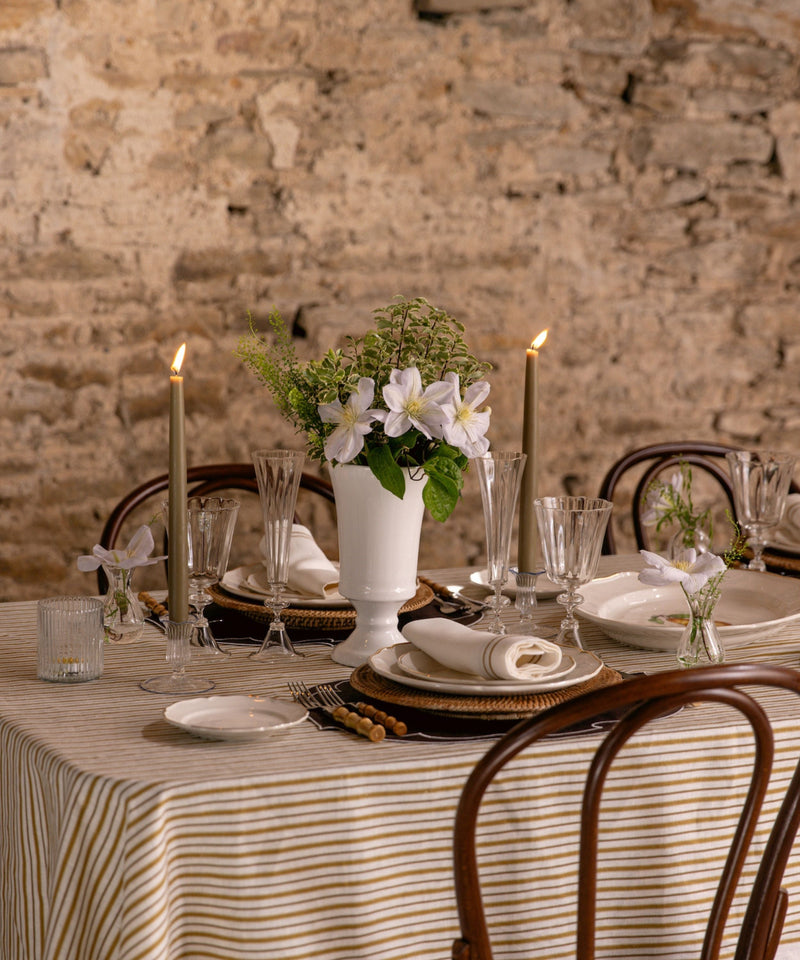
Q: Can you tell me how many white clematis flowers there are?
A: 6